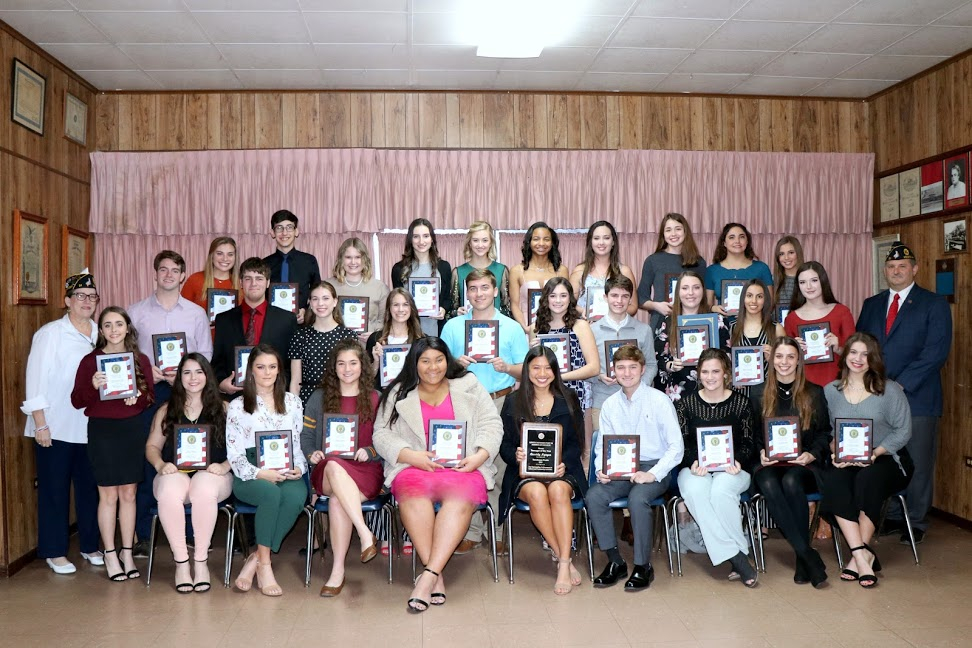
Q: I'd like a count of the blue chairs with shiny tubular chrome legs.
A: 9